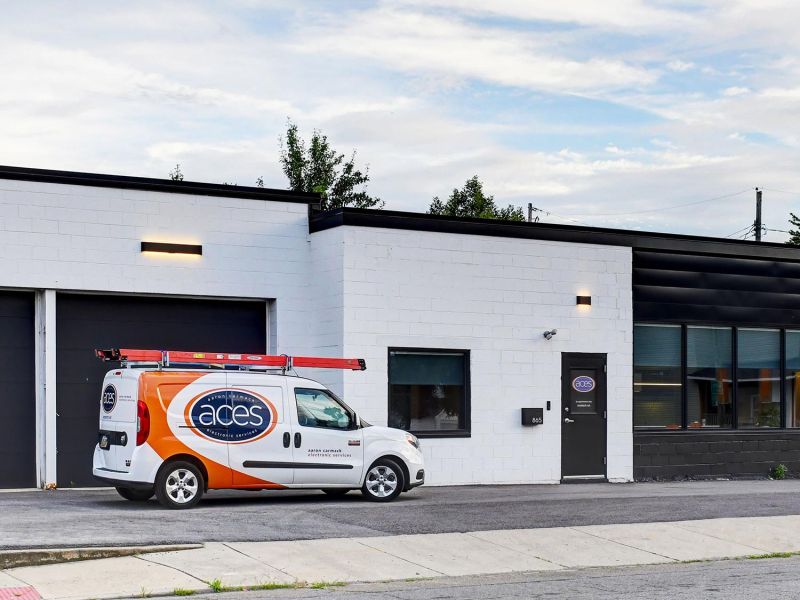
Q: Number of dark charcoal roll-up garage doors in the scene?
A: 2